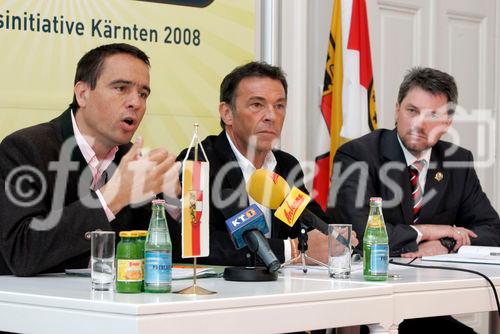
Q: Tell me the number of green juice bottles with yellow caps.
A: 2